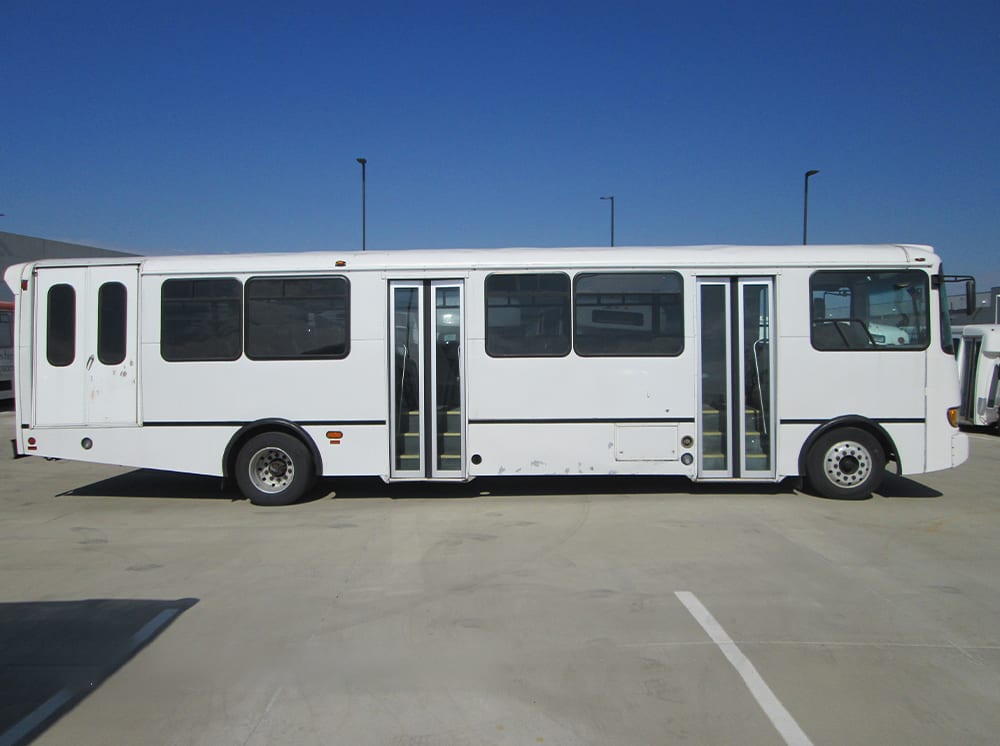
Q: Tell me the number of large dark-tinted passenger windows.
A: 4